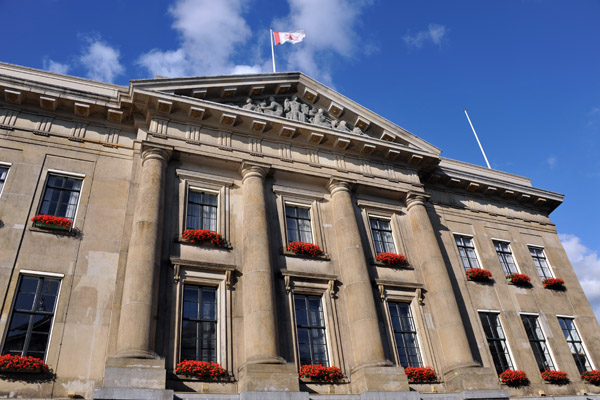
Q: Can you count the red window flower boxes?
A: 14